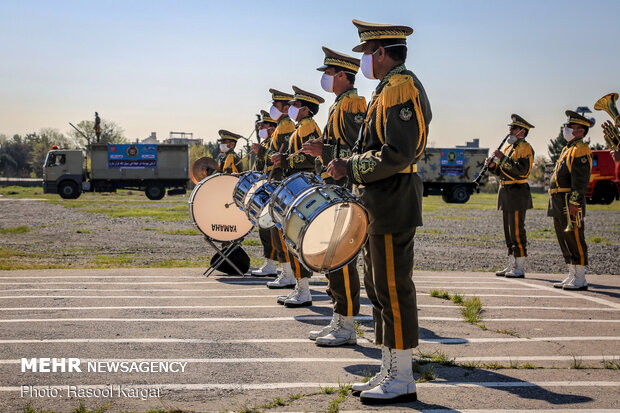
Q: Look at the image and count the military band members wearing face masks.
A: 8